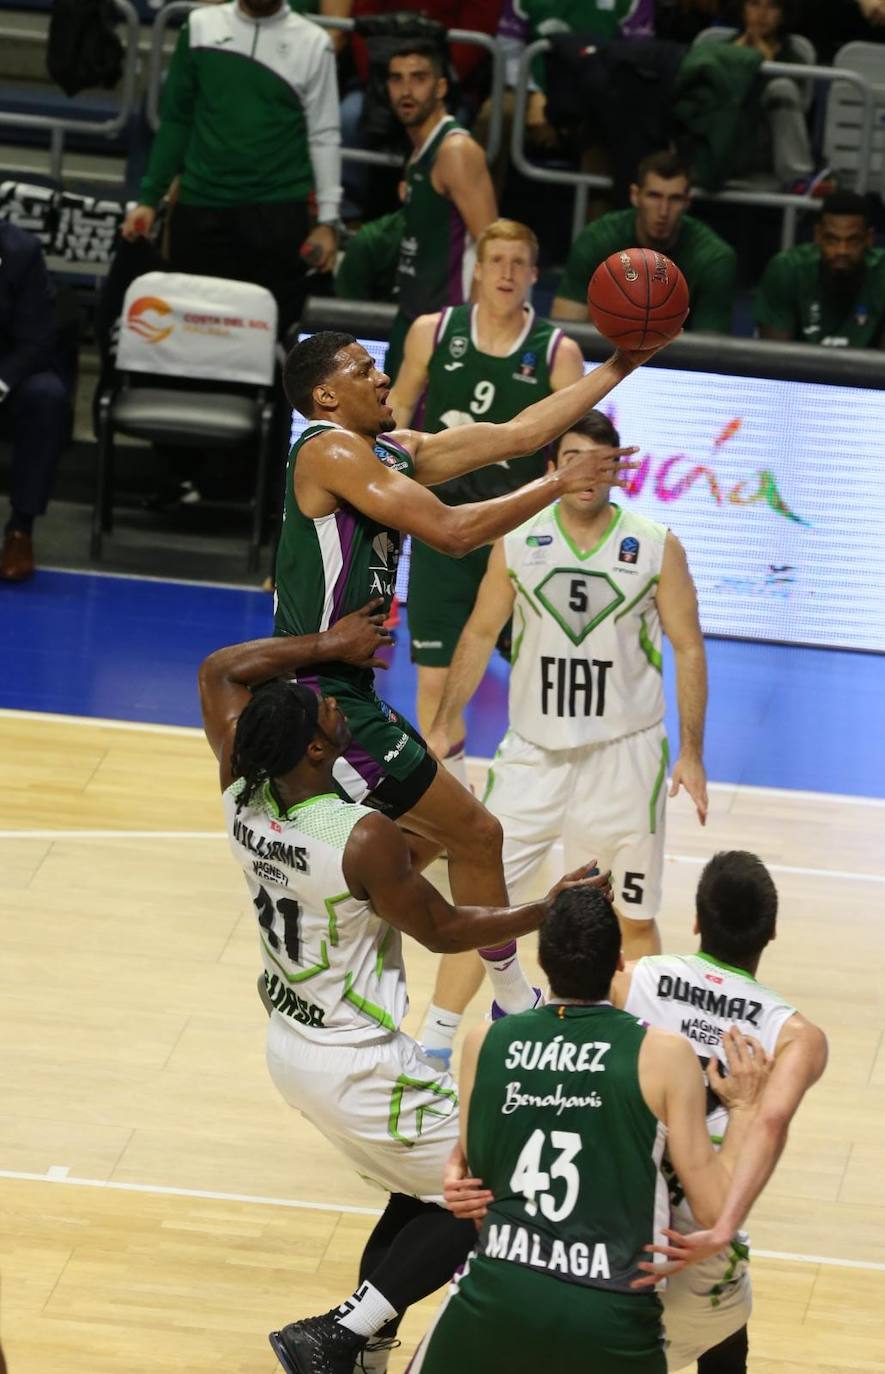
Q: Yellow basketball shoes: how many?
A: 0